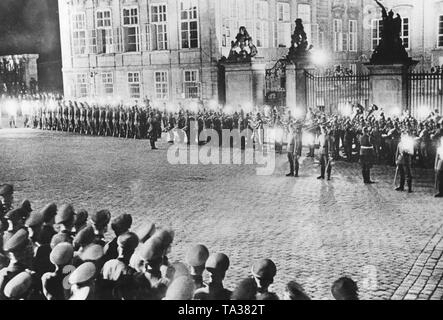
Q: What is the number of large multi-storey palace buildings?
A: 1